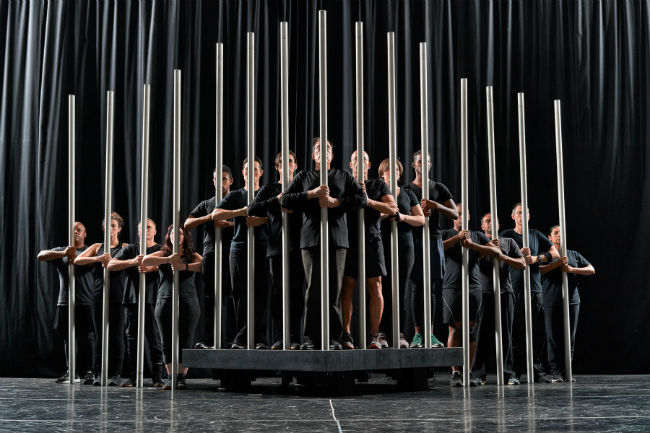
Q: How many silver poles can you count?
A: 15